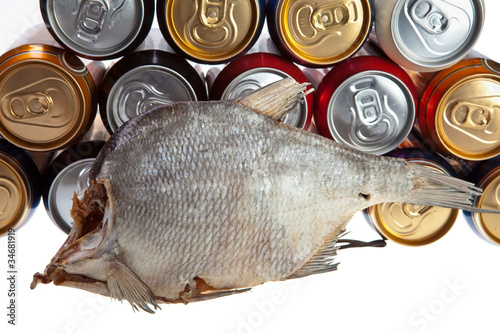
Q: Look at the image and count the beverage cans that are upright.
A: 13